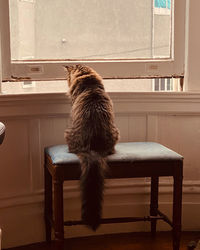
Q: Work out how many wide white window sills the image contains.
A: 1